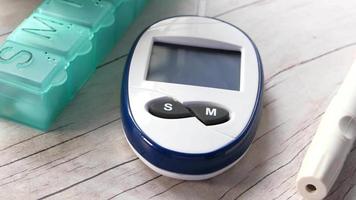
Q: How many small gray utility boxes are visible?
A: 0